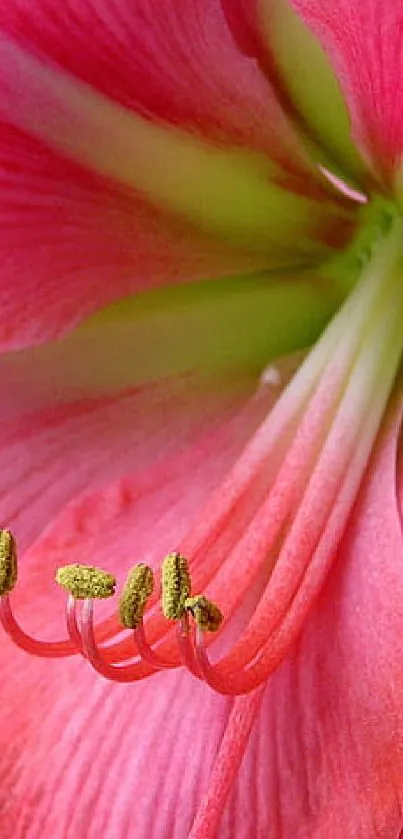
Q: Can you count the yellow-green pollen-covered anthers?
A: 5